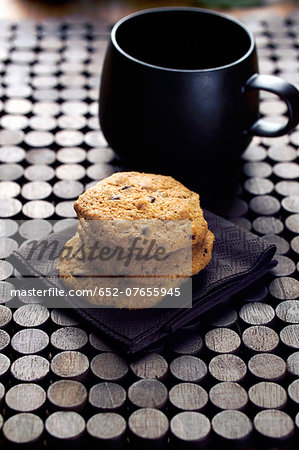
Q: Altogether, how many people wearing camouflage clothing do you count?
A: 0